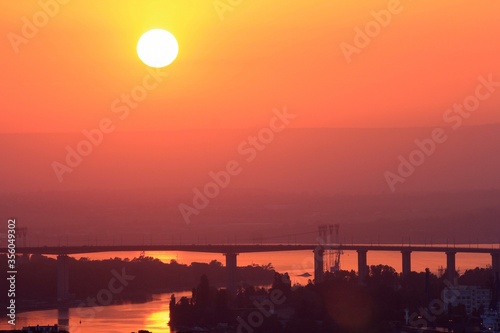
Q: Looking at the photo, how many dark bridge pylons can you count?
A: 7